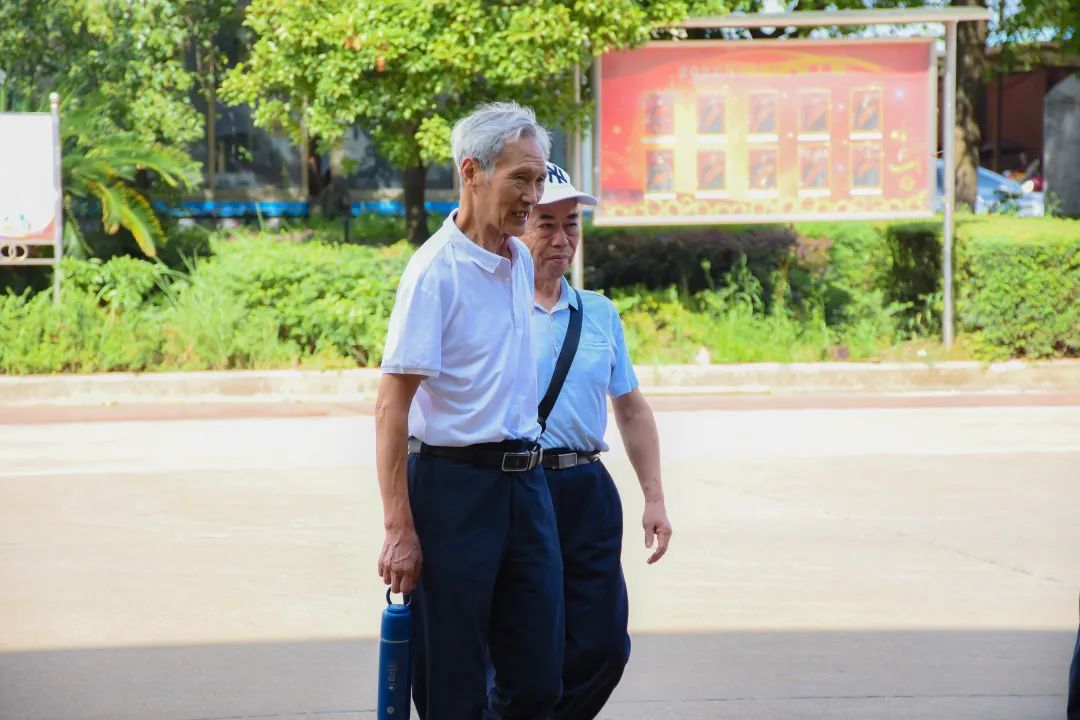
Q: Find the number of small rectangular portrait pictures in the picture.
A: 10